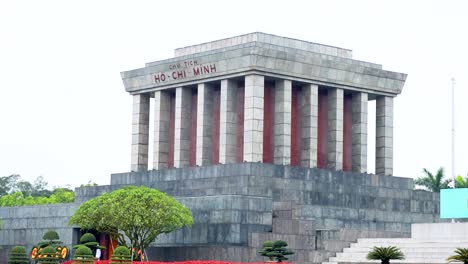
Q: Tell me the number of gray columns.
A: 11